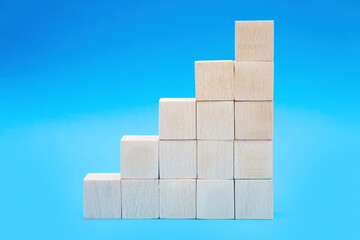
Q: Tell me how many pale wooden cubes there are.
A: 15